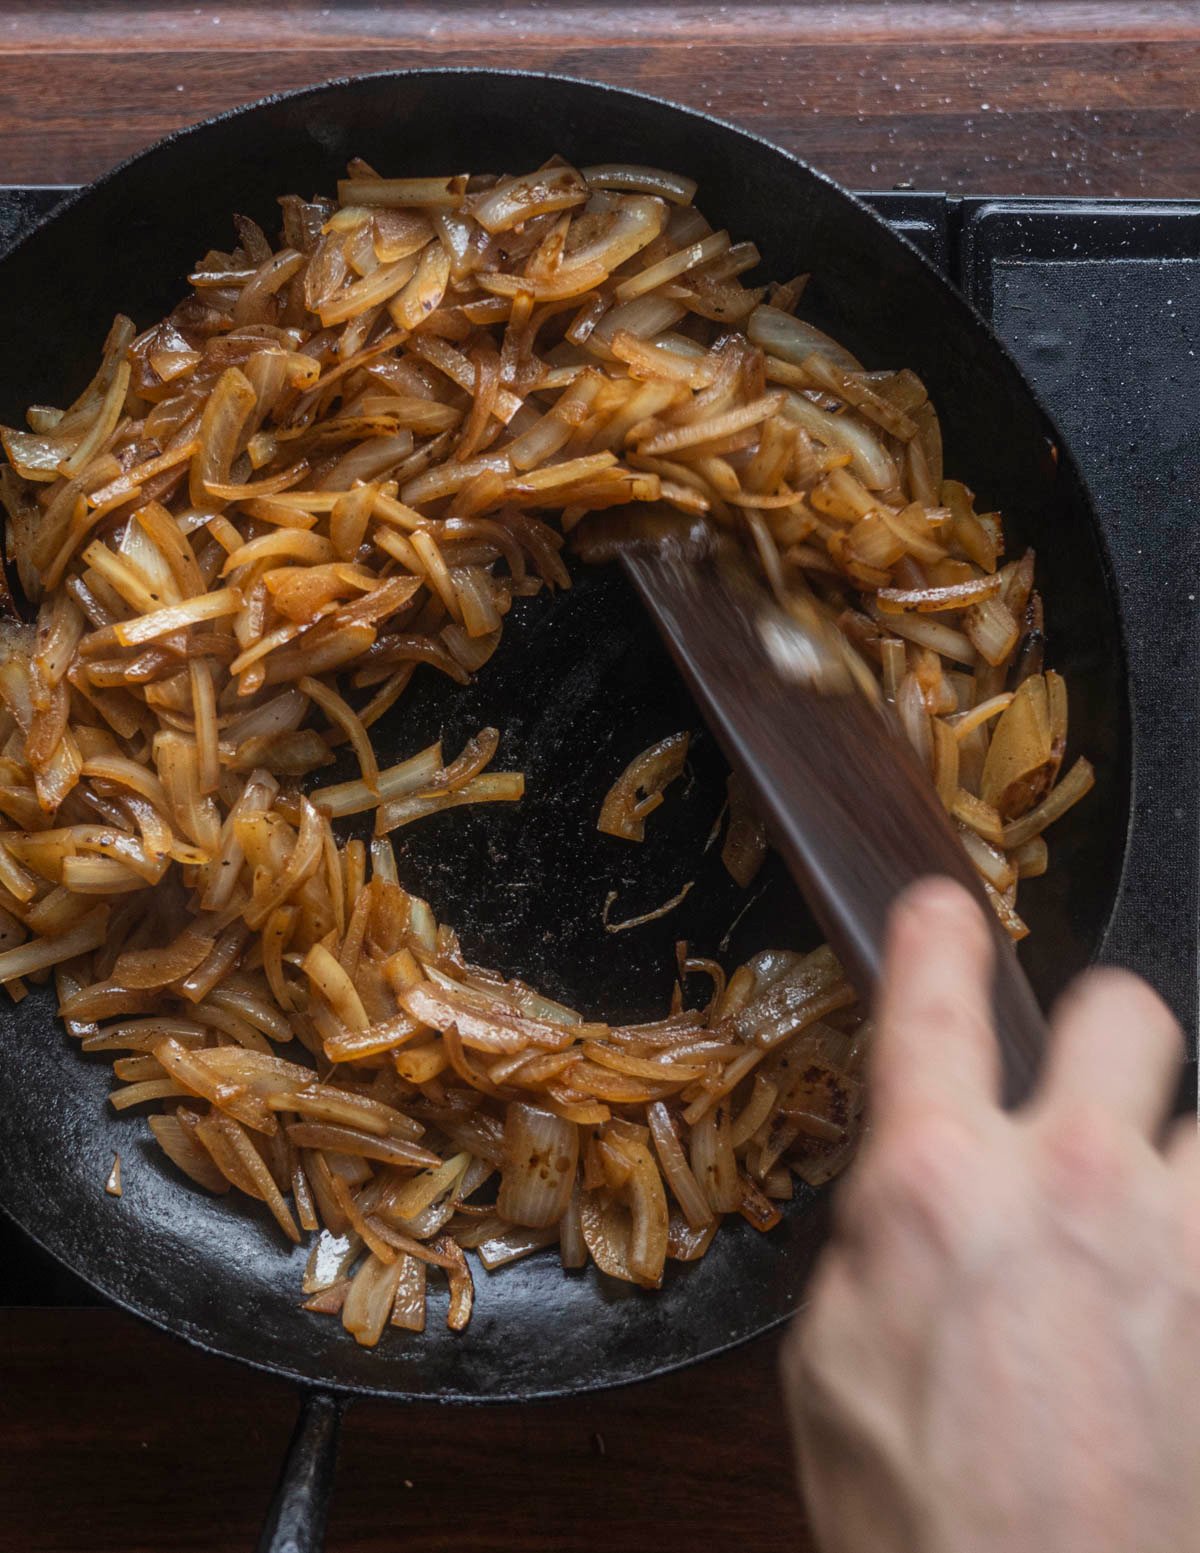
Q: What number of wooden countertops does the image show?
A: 1